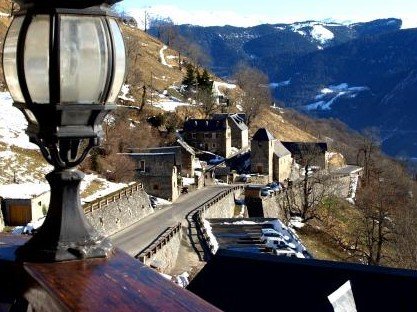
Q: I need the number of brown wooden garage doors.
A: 1